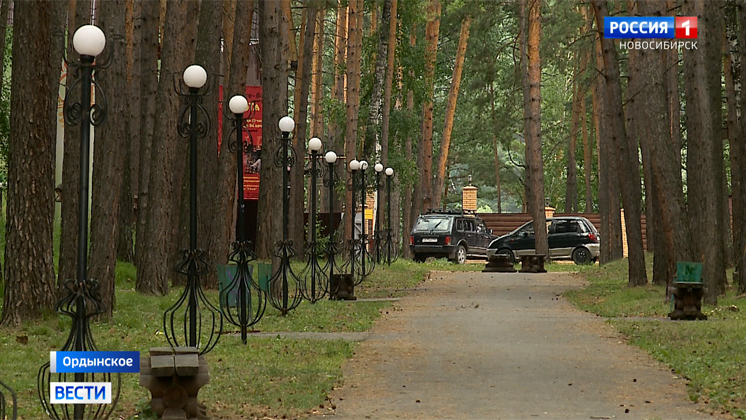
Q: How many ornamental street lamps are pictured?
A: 10